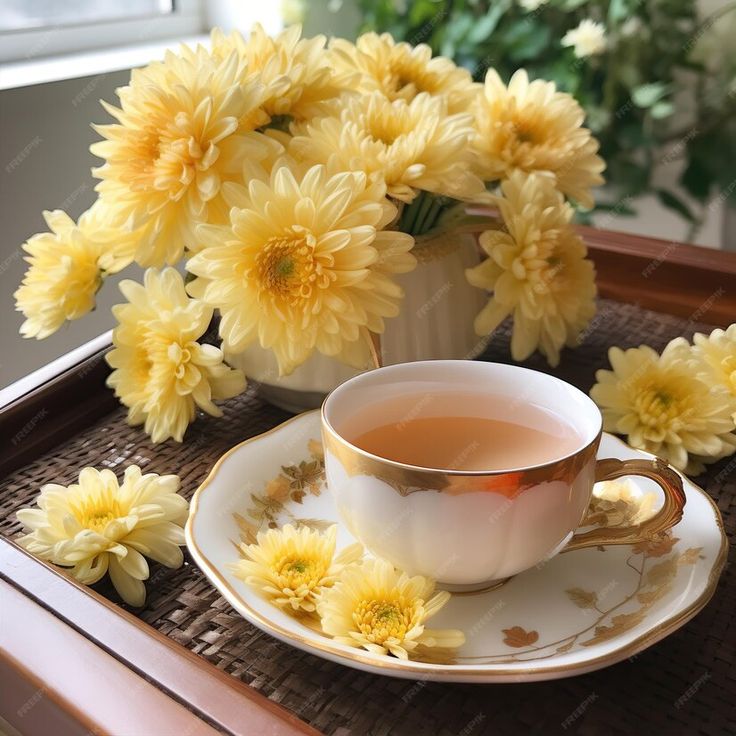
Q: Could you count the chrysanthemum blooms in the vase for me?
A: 9